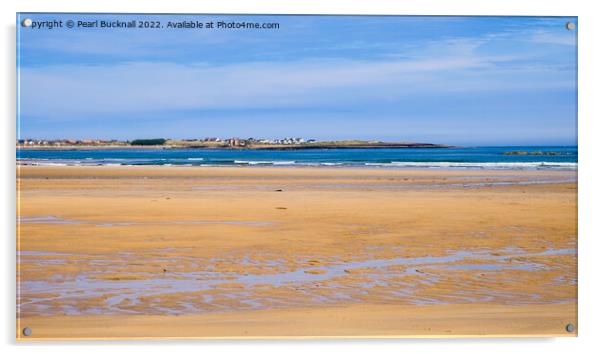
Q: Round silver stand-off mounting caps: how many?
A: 4